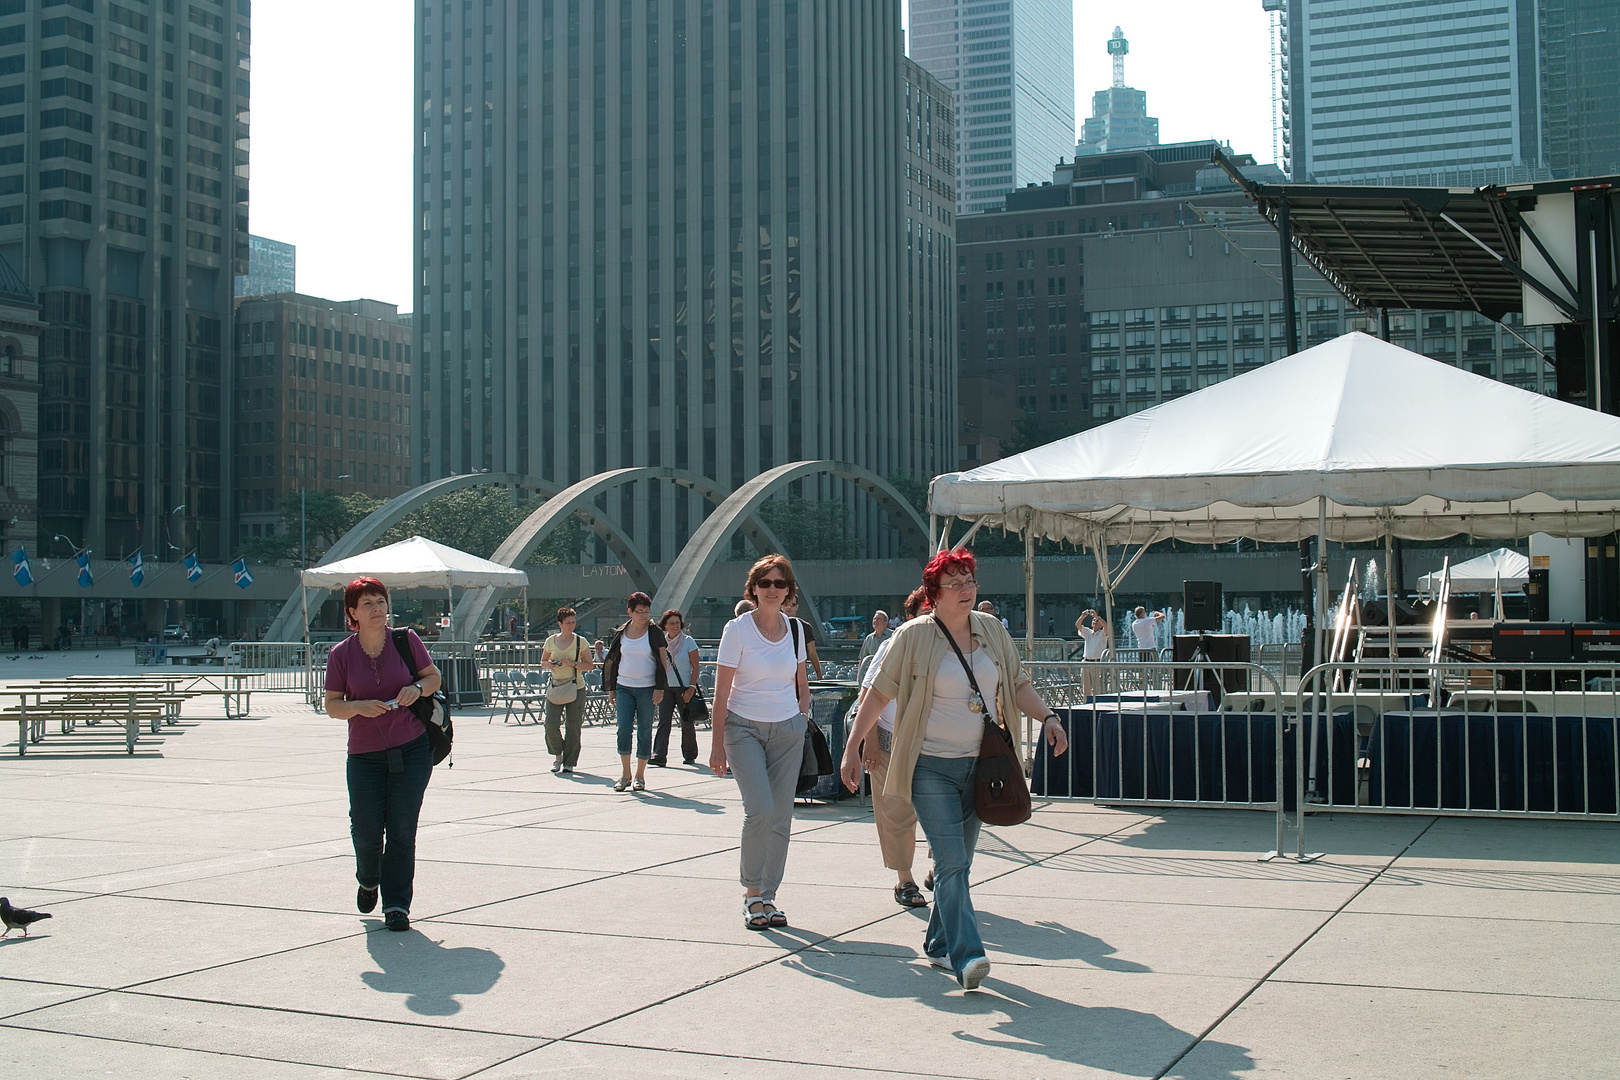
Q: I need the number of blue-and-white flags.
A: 5